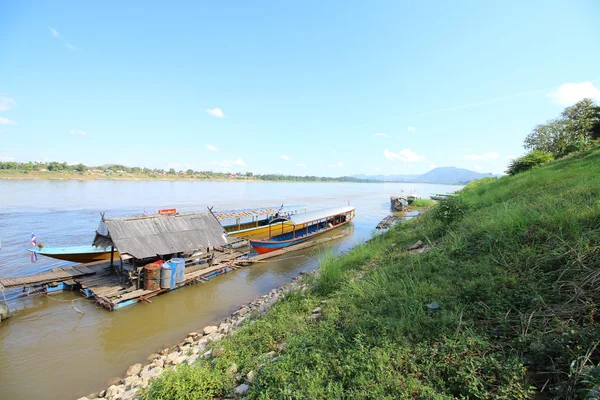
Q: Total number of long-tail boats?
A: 2